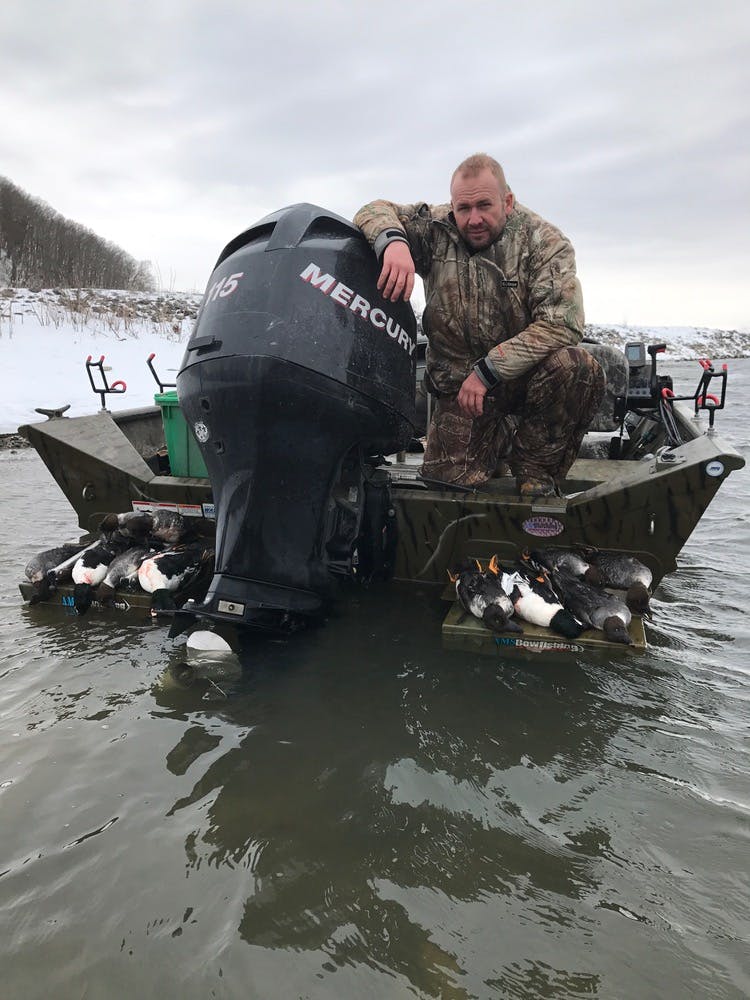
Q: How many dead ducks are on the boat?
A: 11